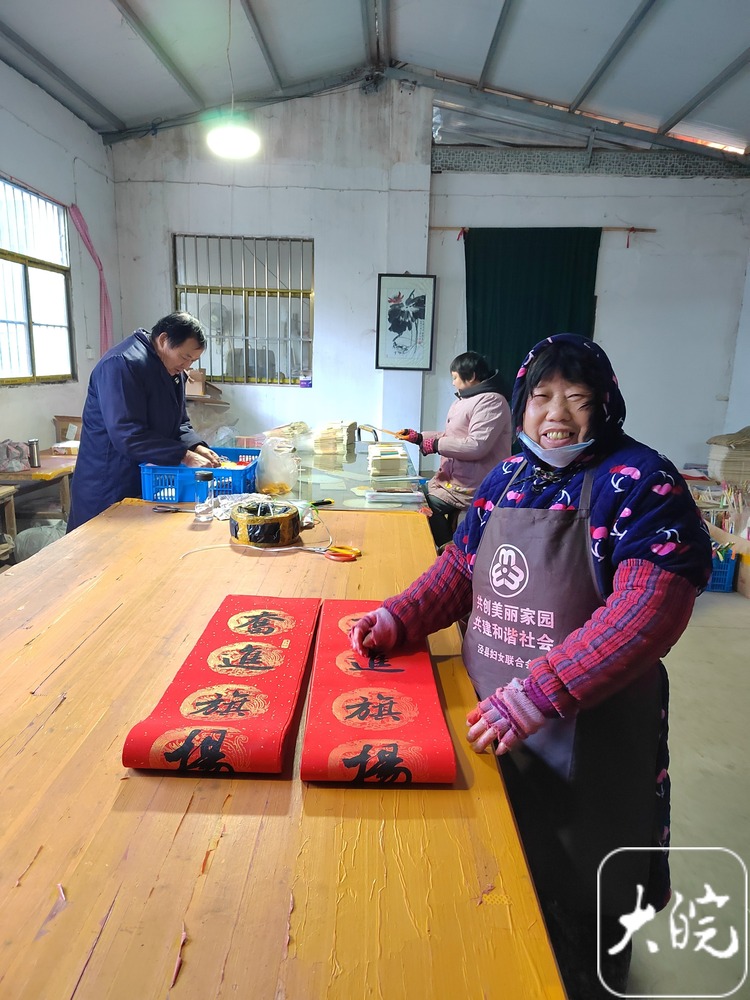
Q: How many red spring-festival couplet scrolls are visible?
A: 2